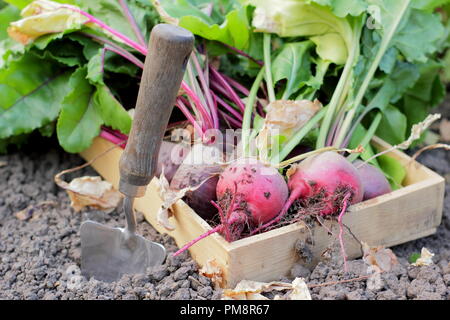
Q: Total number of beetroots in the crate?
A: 5